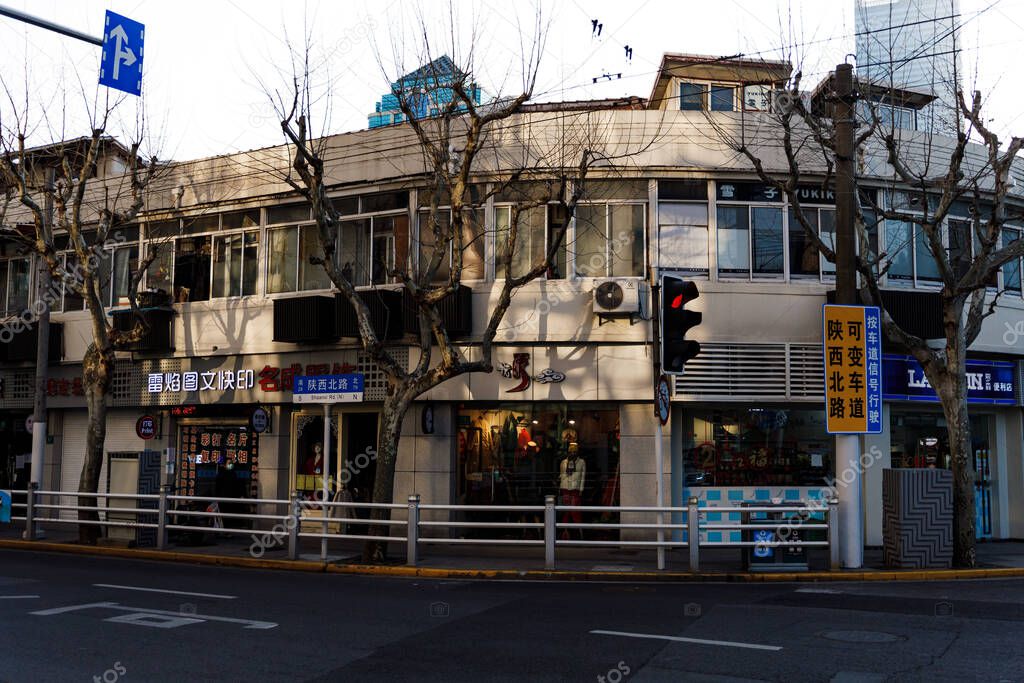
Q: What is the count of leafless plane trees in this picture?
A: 3